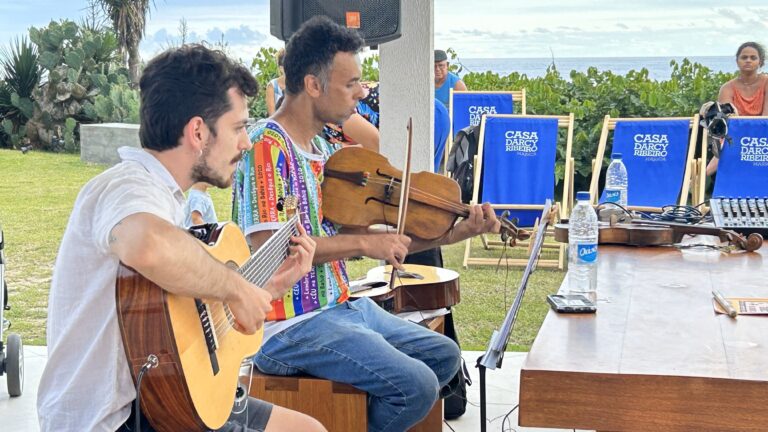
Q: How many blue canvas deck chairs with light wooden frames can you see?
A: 4